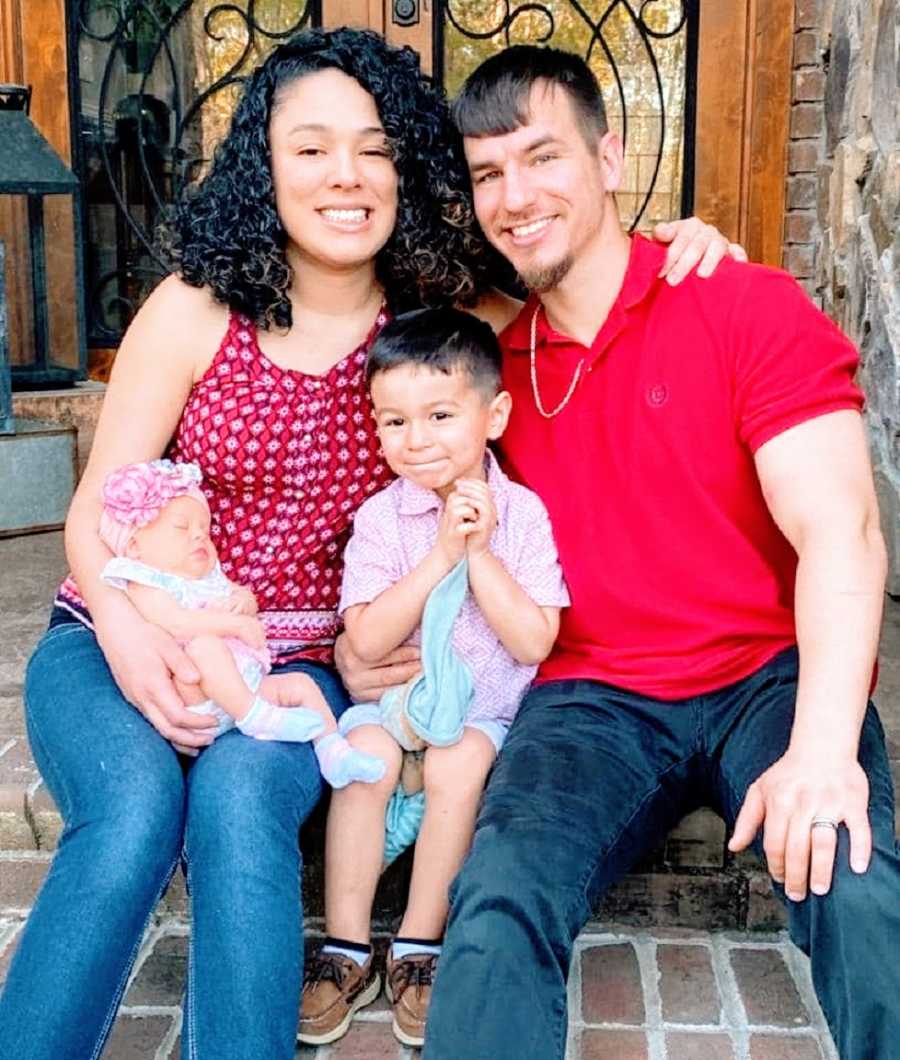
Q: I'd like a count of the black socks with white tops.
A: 0